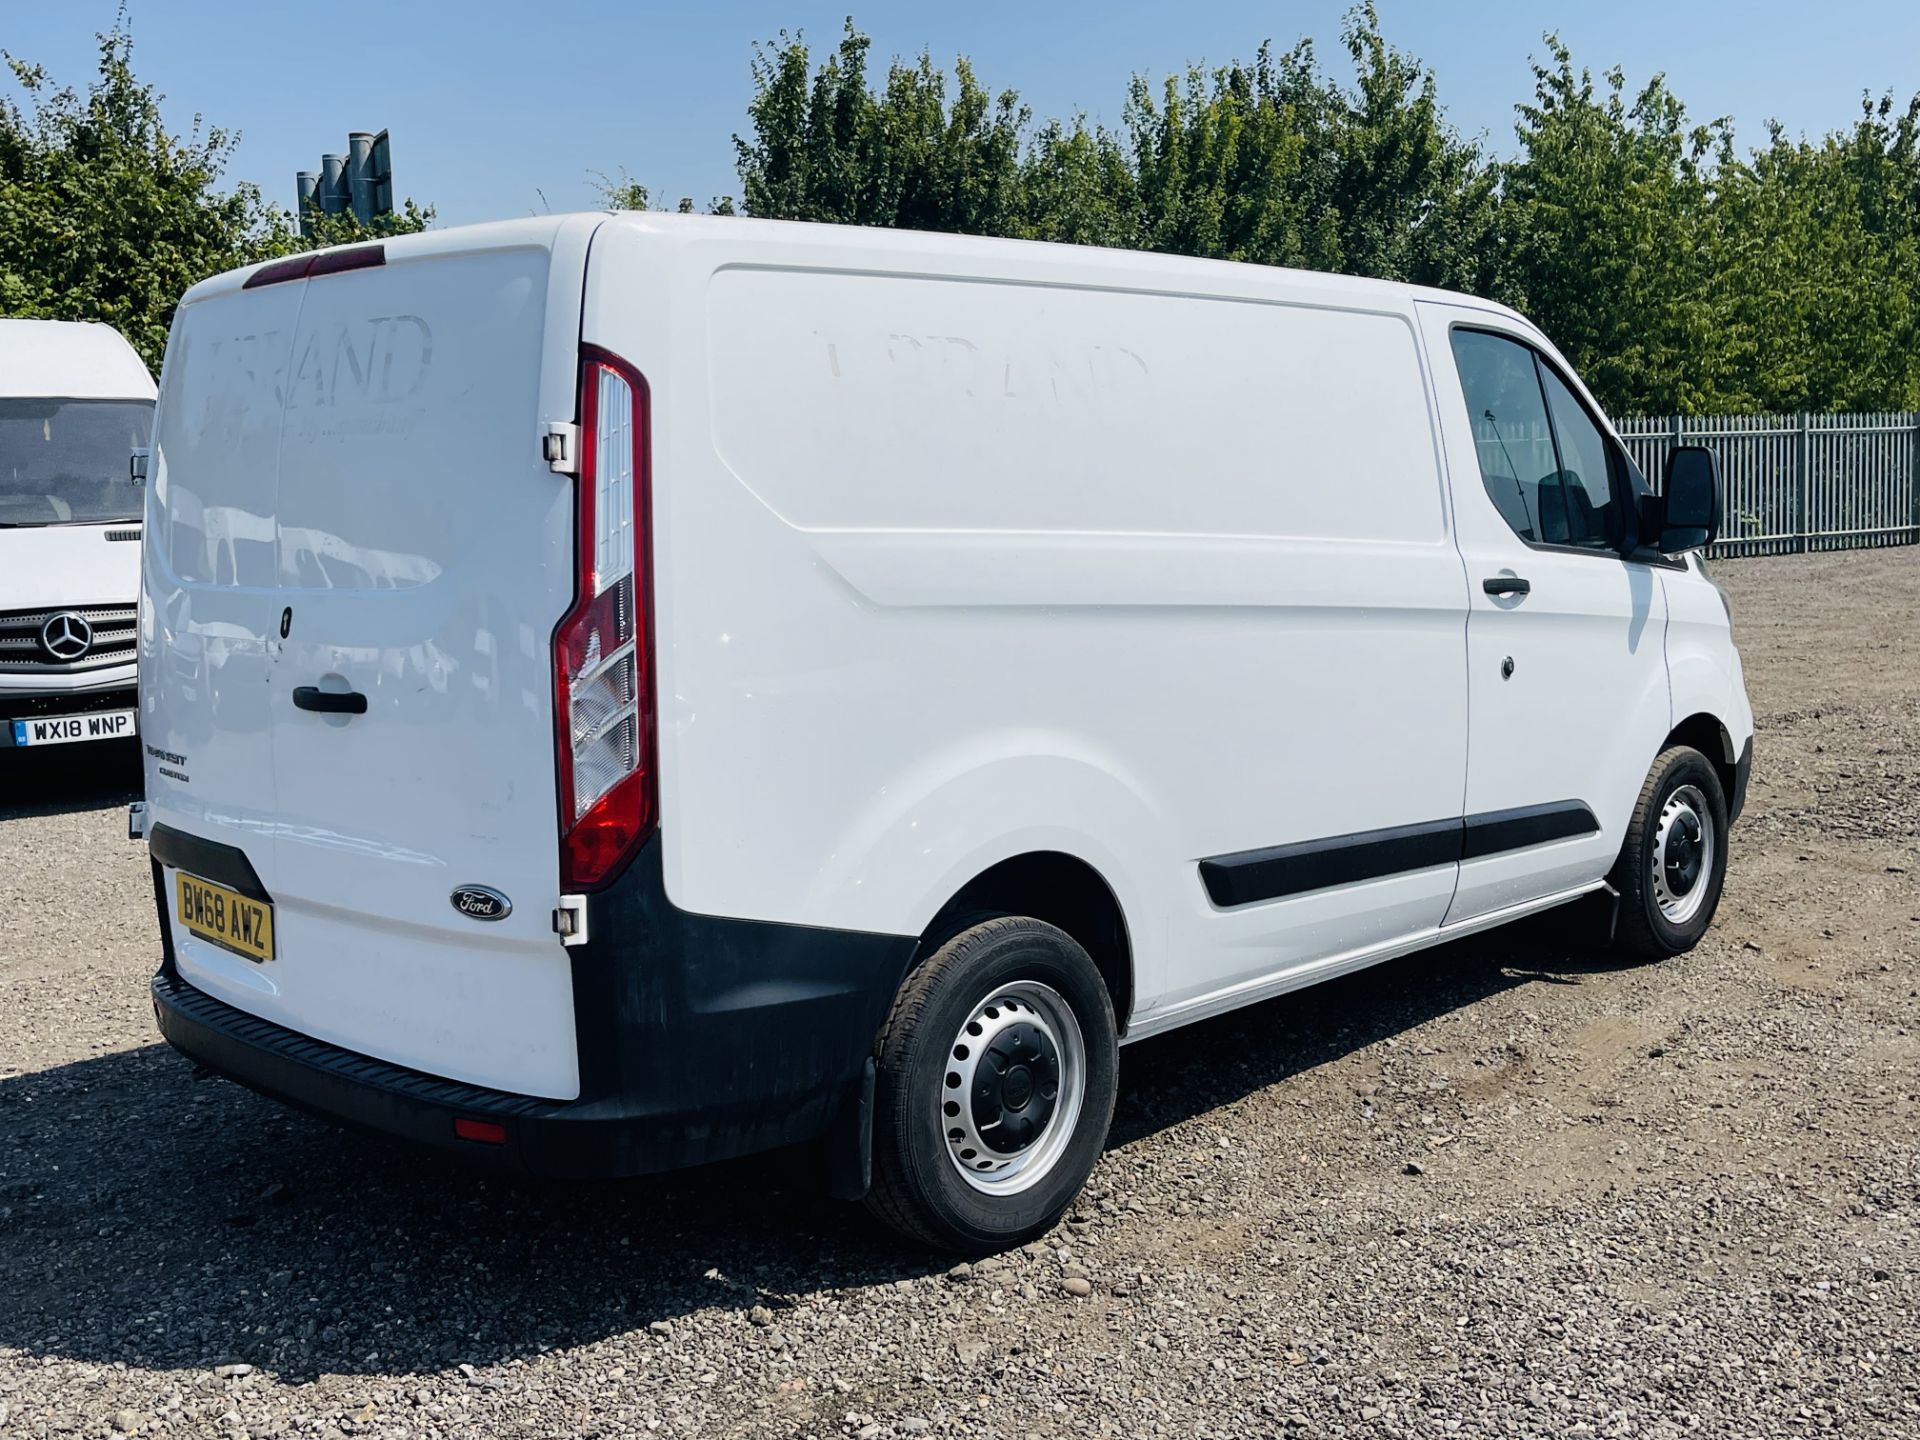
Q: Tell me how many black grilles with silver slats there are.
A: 1